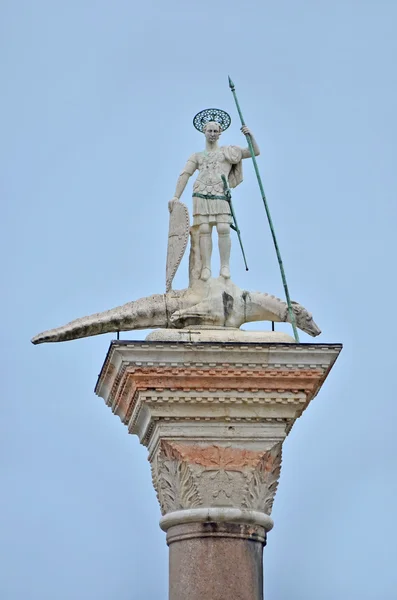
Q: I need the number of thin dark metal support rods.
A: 2